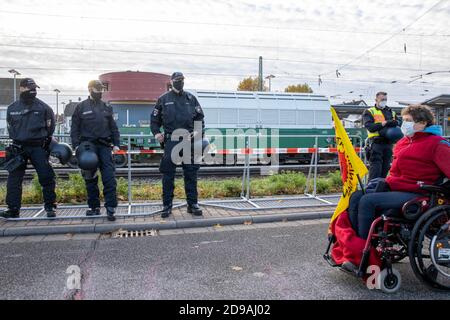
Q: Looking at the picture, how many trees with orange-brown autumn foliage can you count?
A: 2